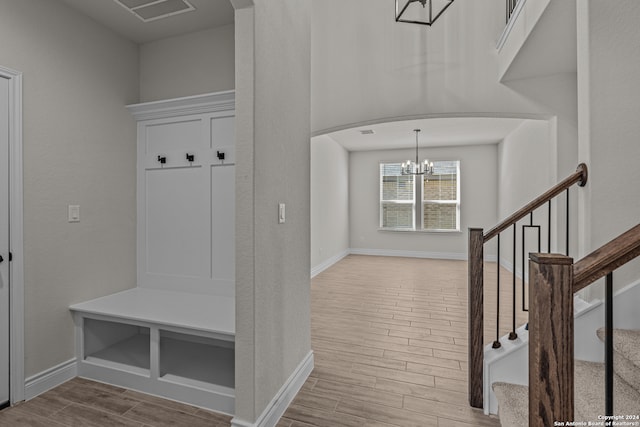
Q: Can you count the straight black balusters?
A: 5